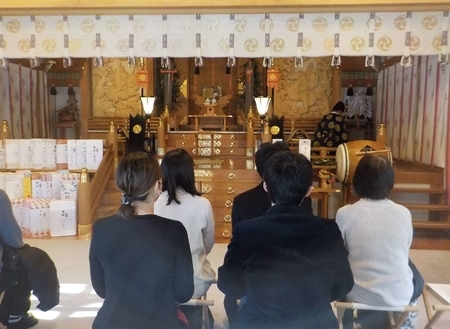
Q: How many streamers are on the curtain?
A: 14